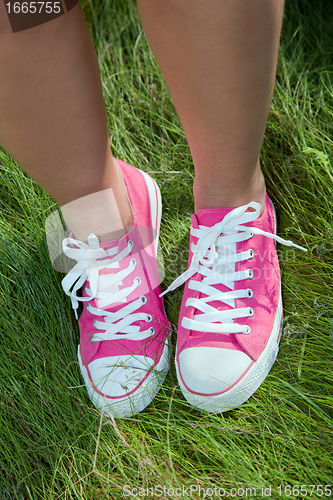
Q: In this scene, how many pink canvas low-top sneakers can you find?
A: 2